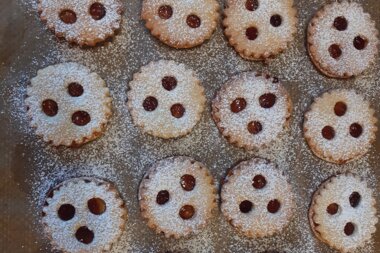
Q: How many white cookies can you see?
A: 12